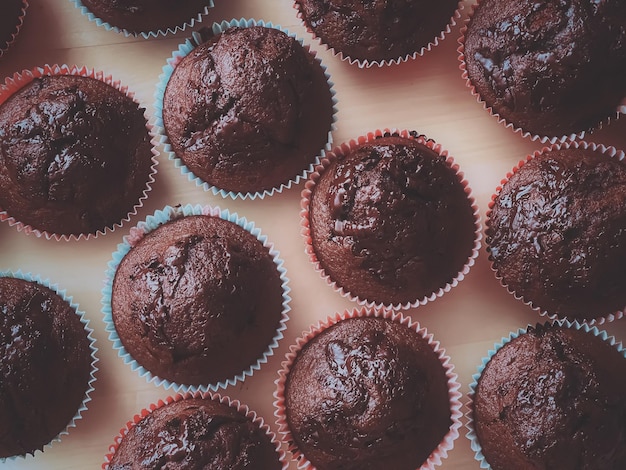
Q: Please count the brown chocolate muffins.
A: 13